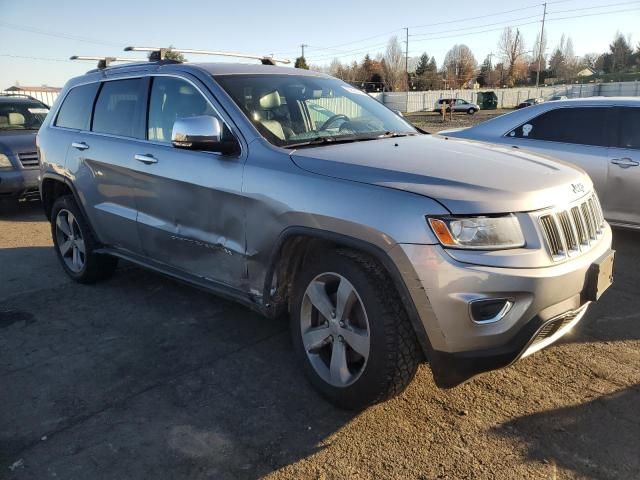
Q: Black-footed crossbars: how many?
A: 2